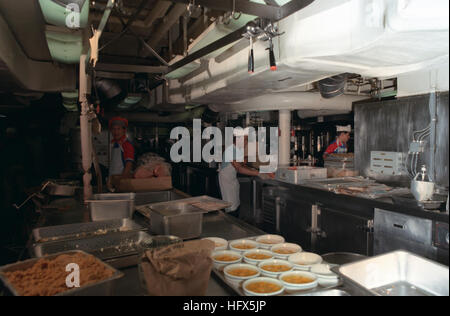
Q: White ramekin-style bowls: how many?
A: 12